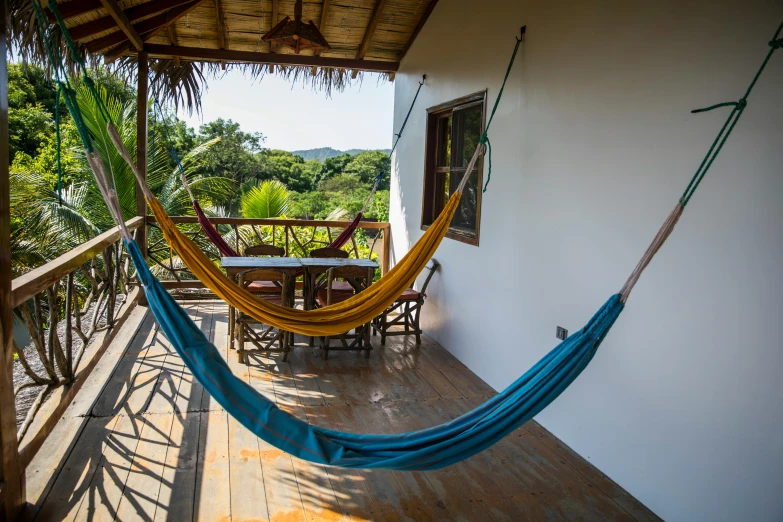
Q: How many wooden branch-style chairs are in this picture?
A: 5